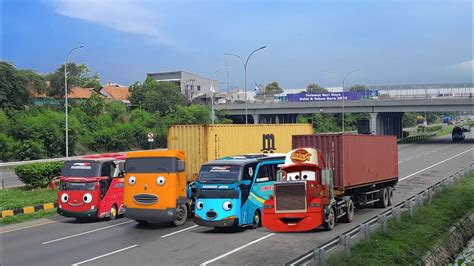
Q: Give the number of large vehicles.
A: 4